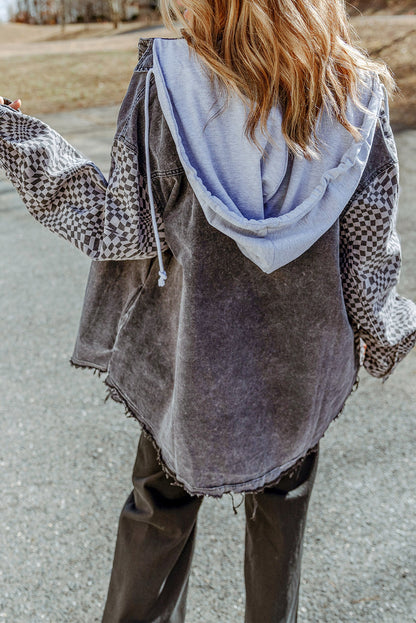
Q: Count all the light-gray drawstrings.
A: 1